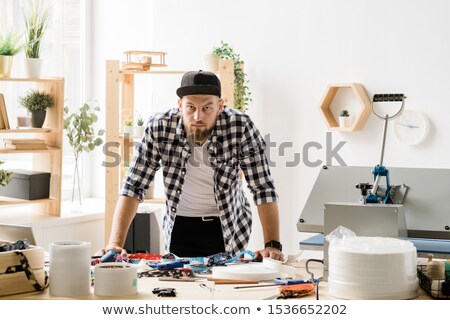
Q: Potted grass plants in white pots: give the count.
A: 1